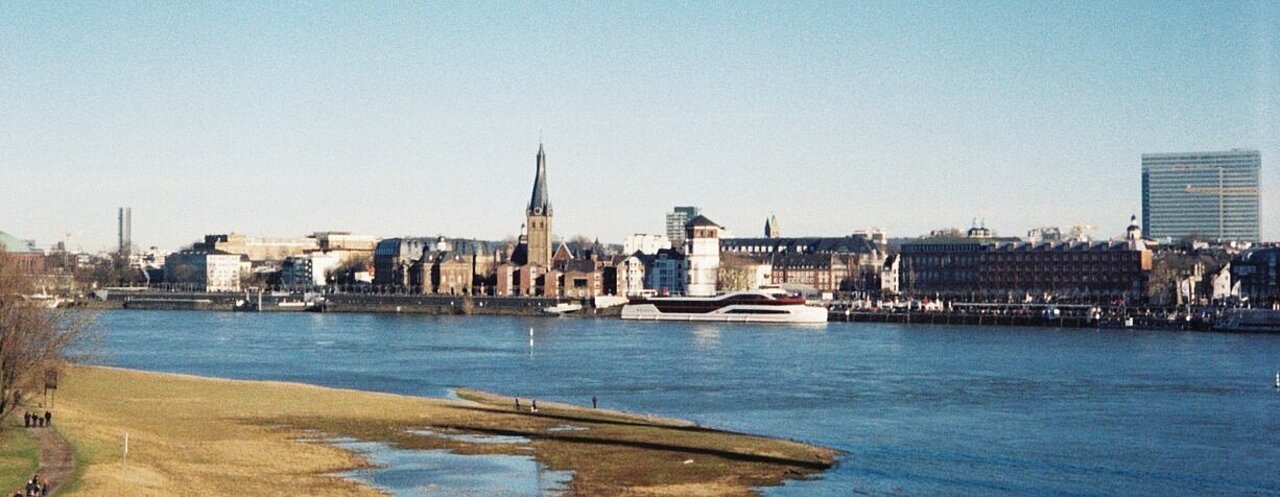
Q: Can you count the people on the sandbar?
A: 3